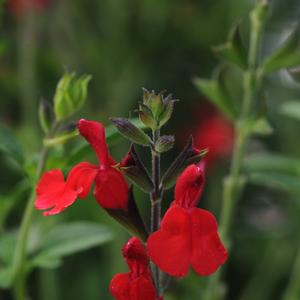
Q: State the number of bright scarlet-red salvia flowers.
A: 3